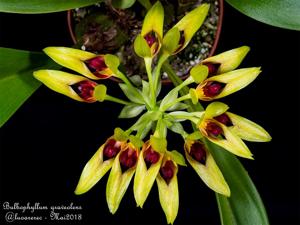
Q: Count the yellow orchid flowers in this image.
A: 13